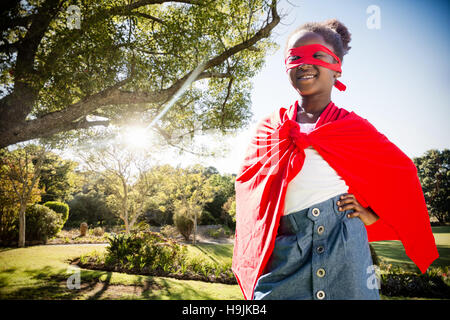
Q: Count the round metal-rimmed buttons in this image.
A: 5